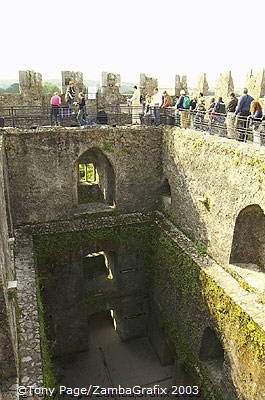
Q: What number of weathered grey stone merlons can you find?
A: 8